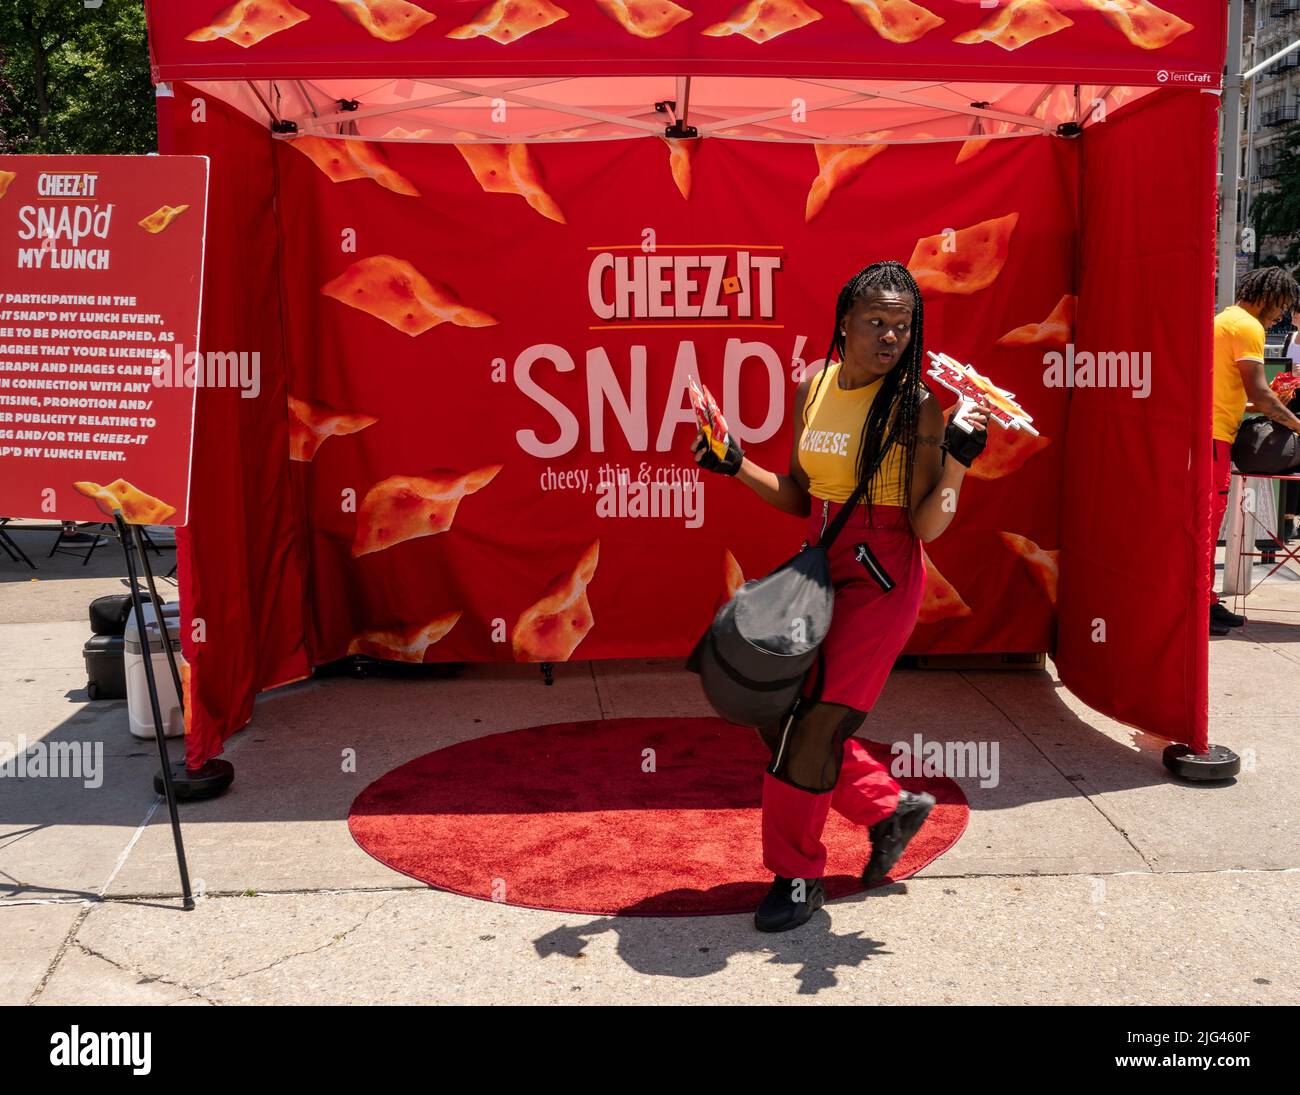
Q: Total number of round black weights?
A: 2